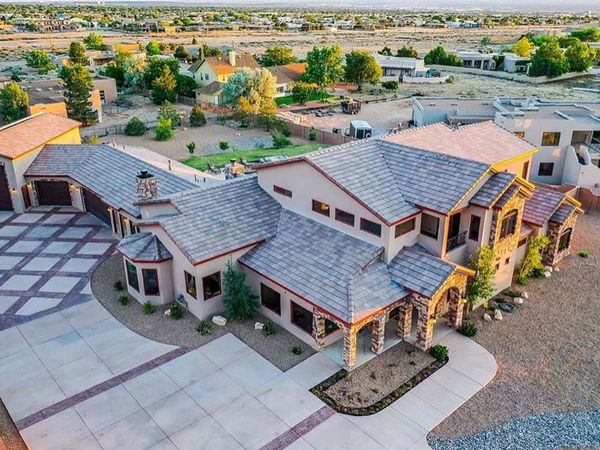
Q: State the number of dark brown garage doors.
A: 3